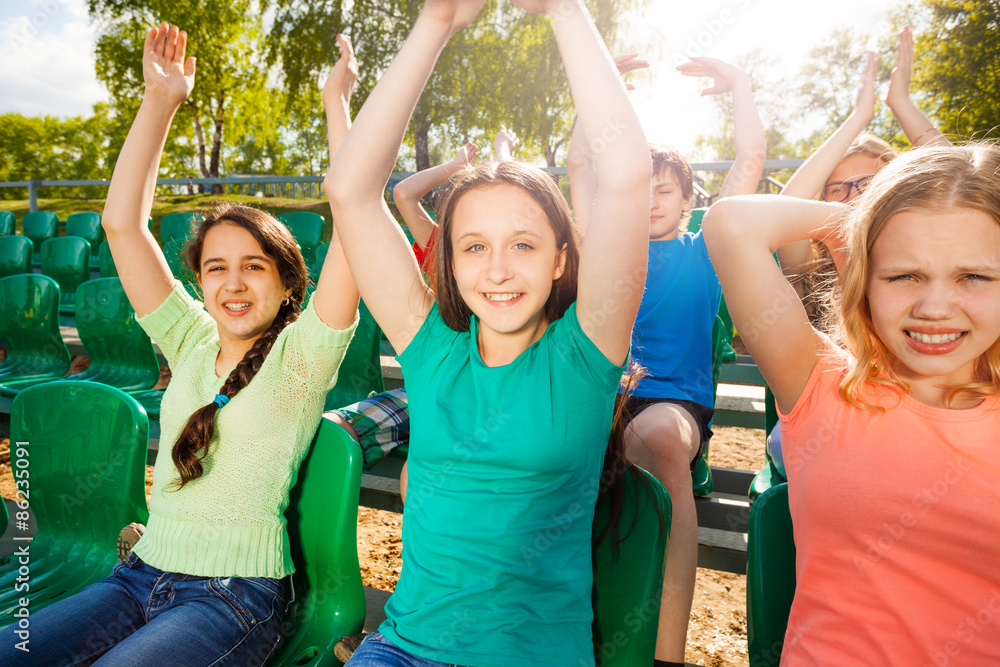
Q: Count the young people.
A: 6